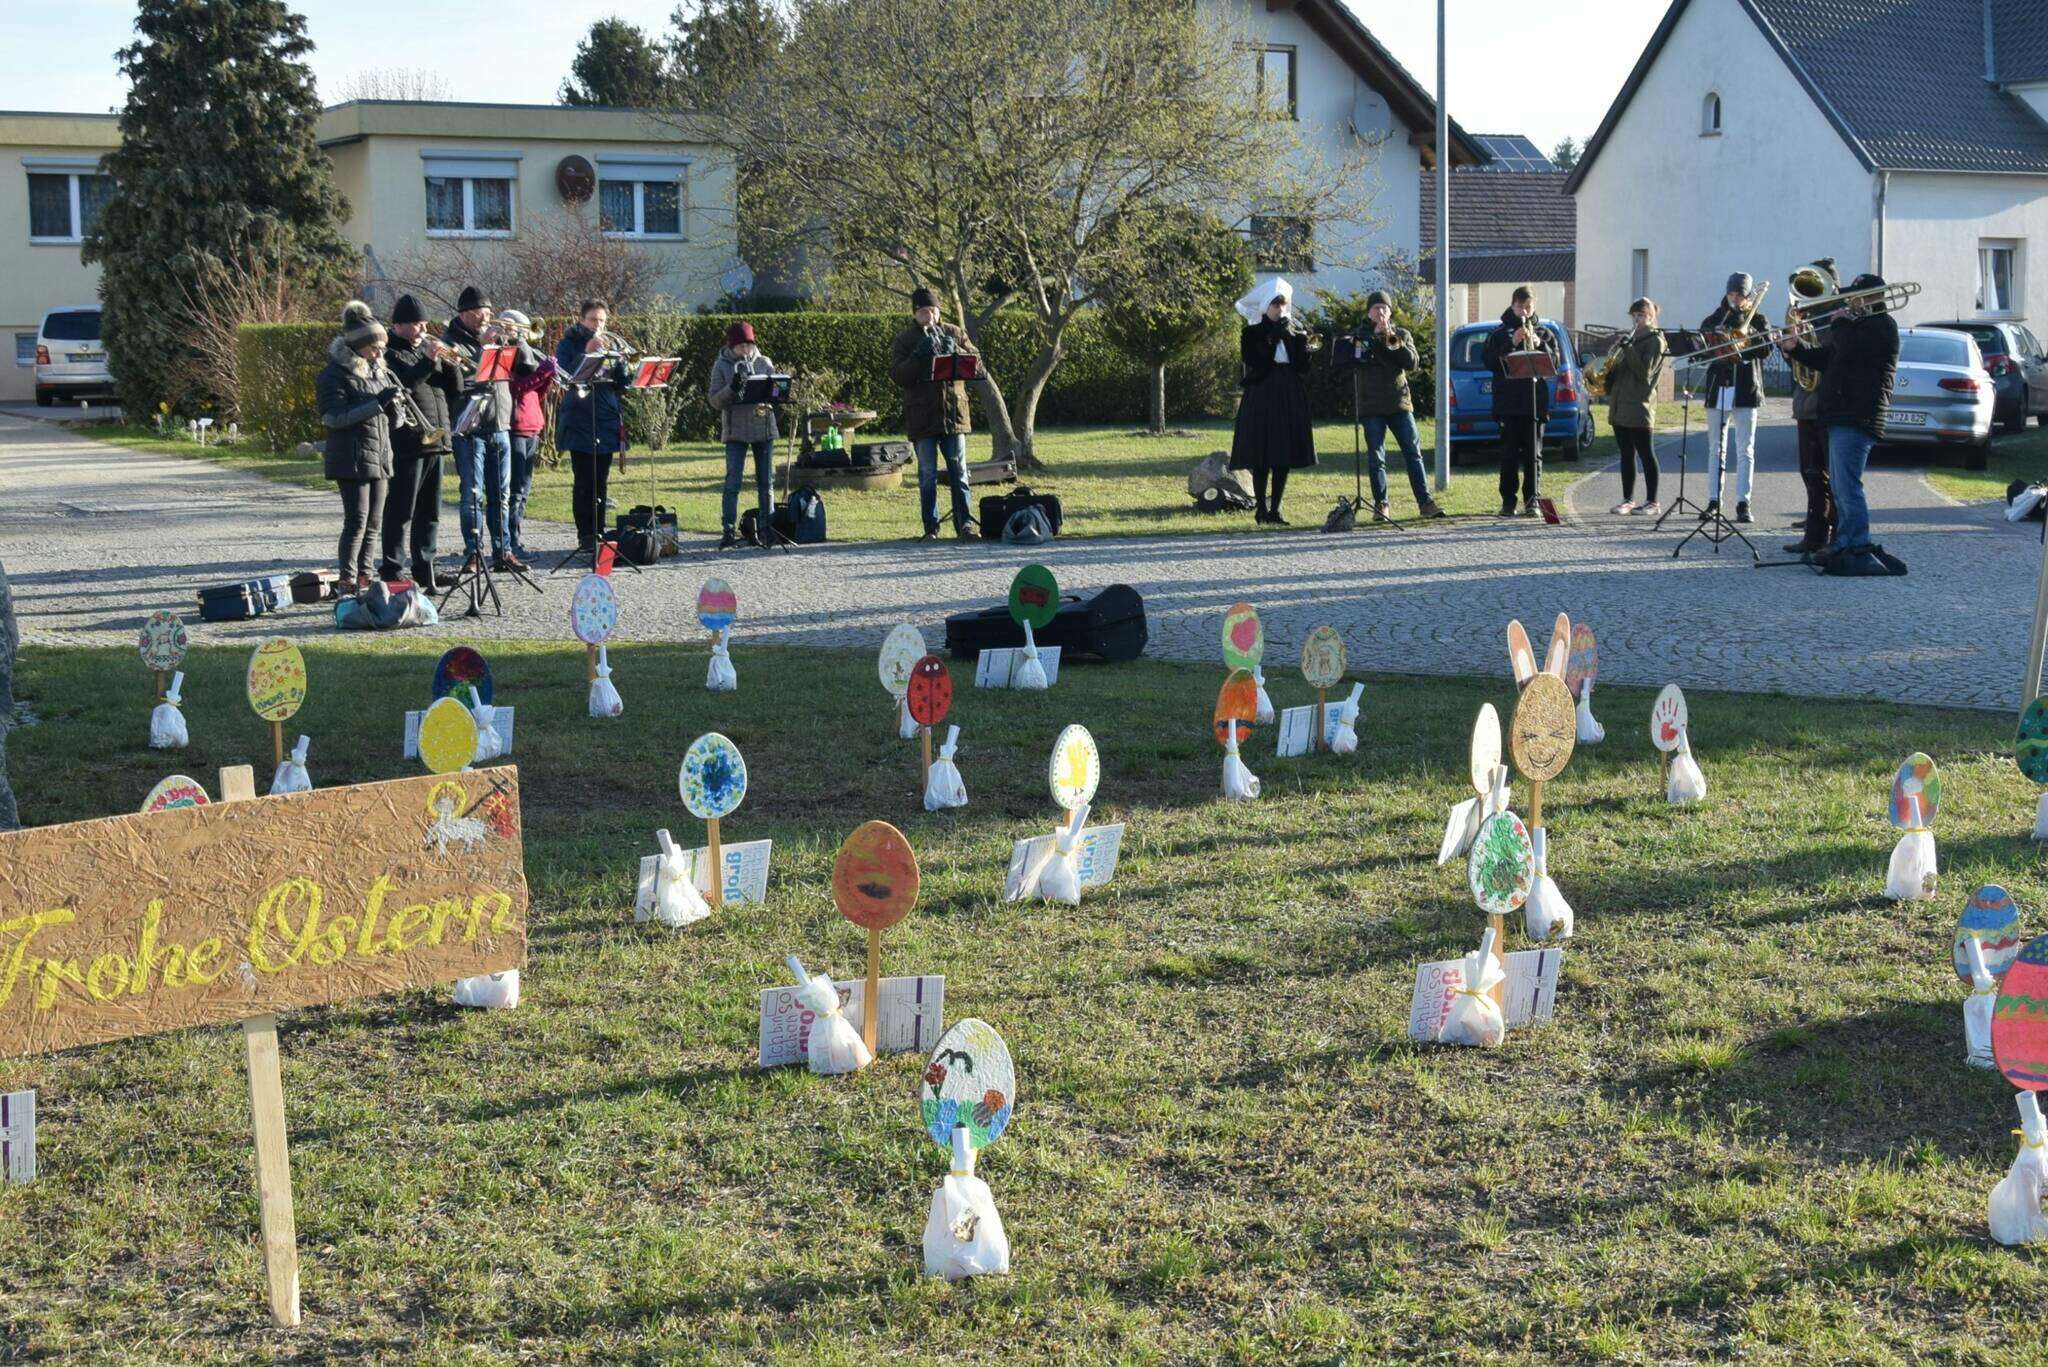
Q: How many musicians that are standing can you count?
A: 14